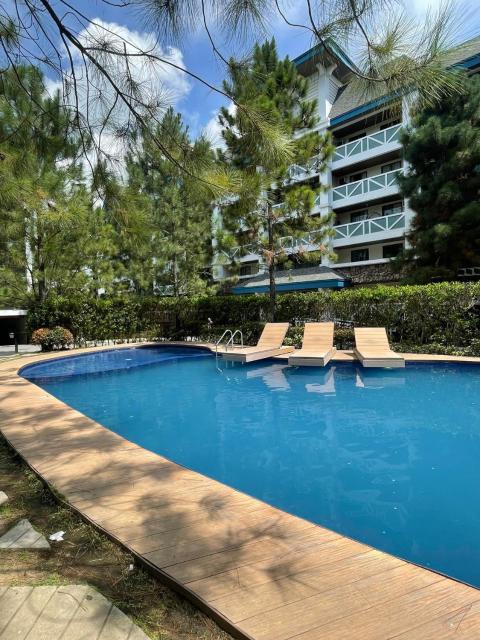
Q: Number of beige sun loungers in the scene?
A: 3